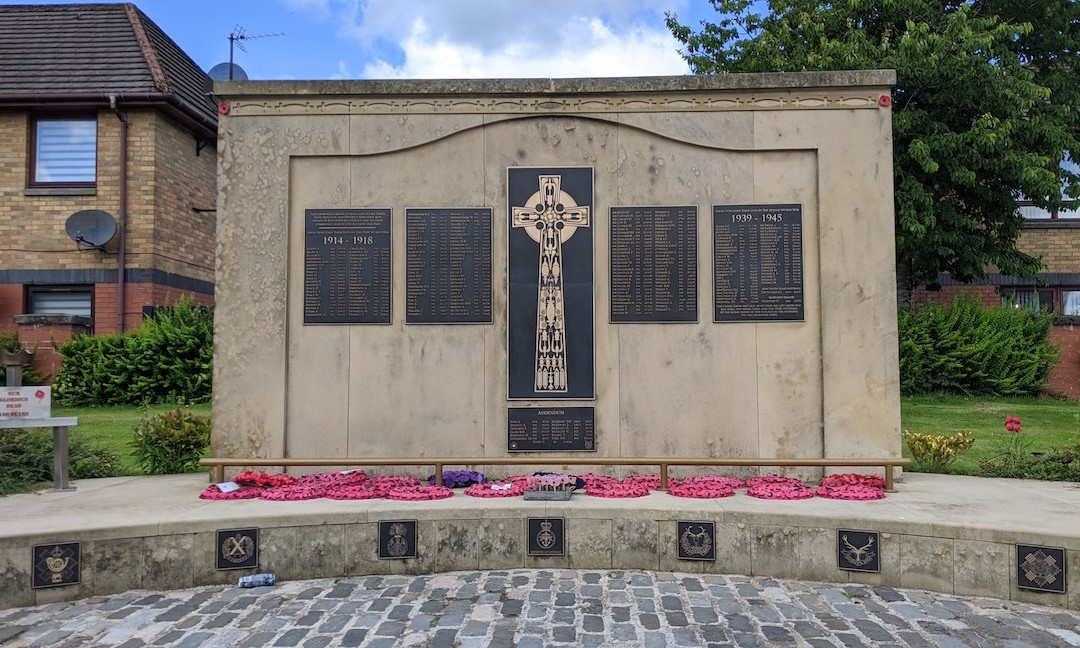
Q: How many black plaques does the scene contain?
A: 13